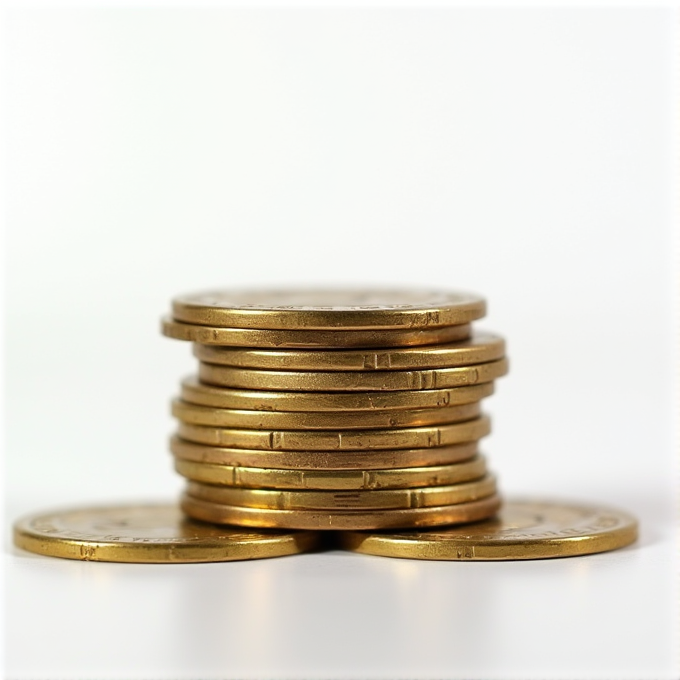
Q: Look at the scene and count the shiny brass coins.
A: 13